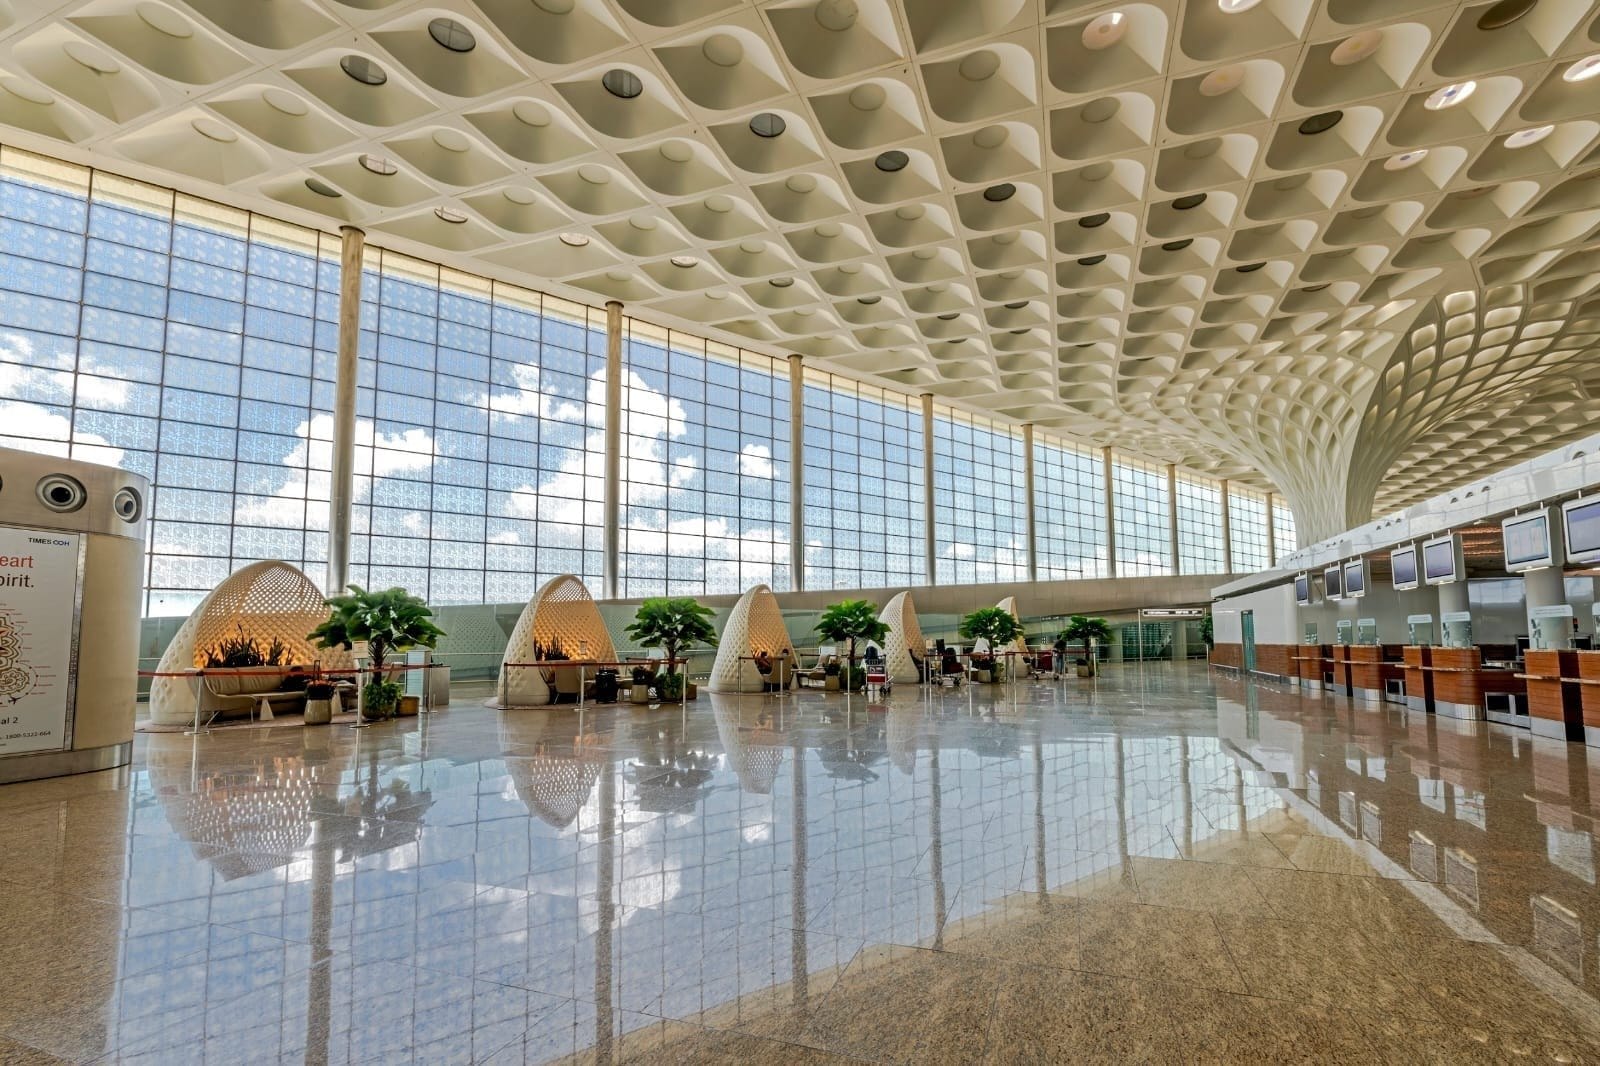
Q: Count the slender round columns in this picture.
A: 9